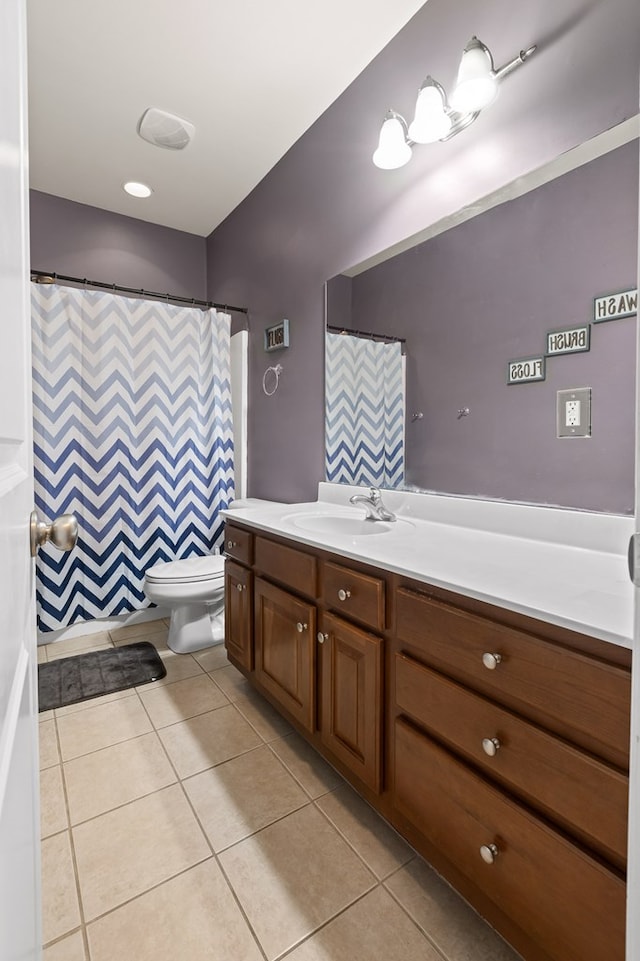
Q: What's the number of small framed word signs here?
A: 4